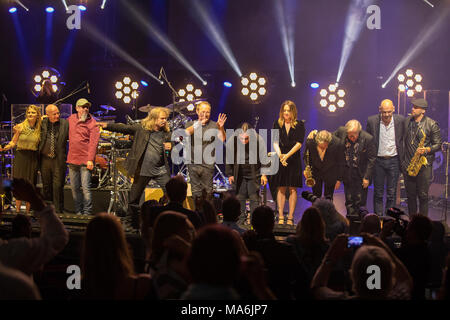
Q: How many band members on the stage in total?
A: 11